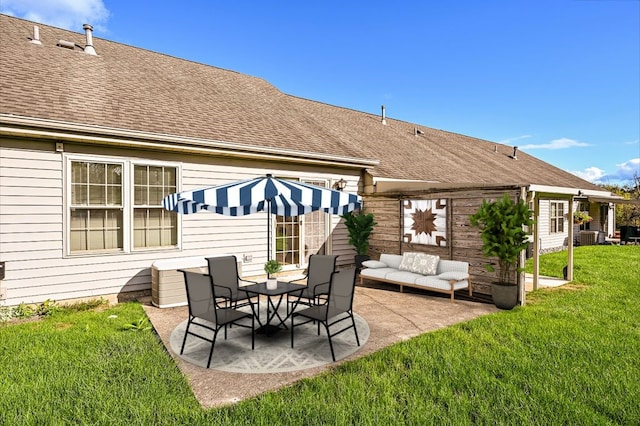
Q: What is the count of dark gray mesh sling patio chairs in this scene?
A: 4